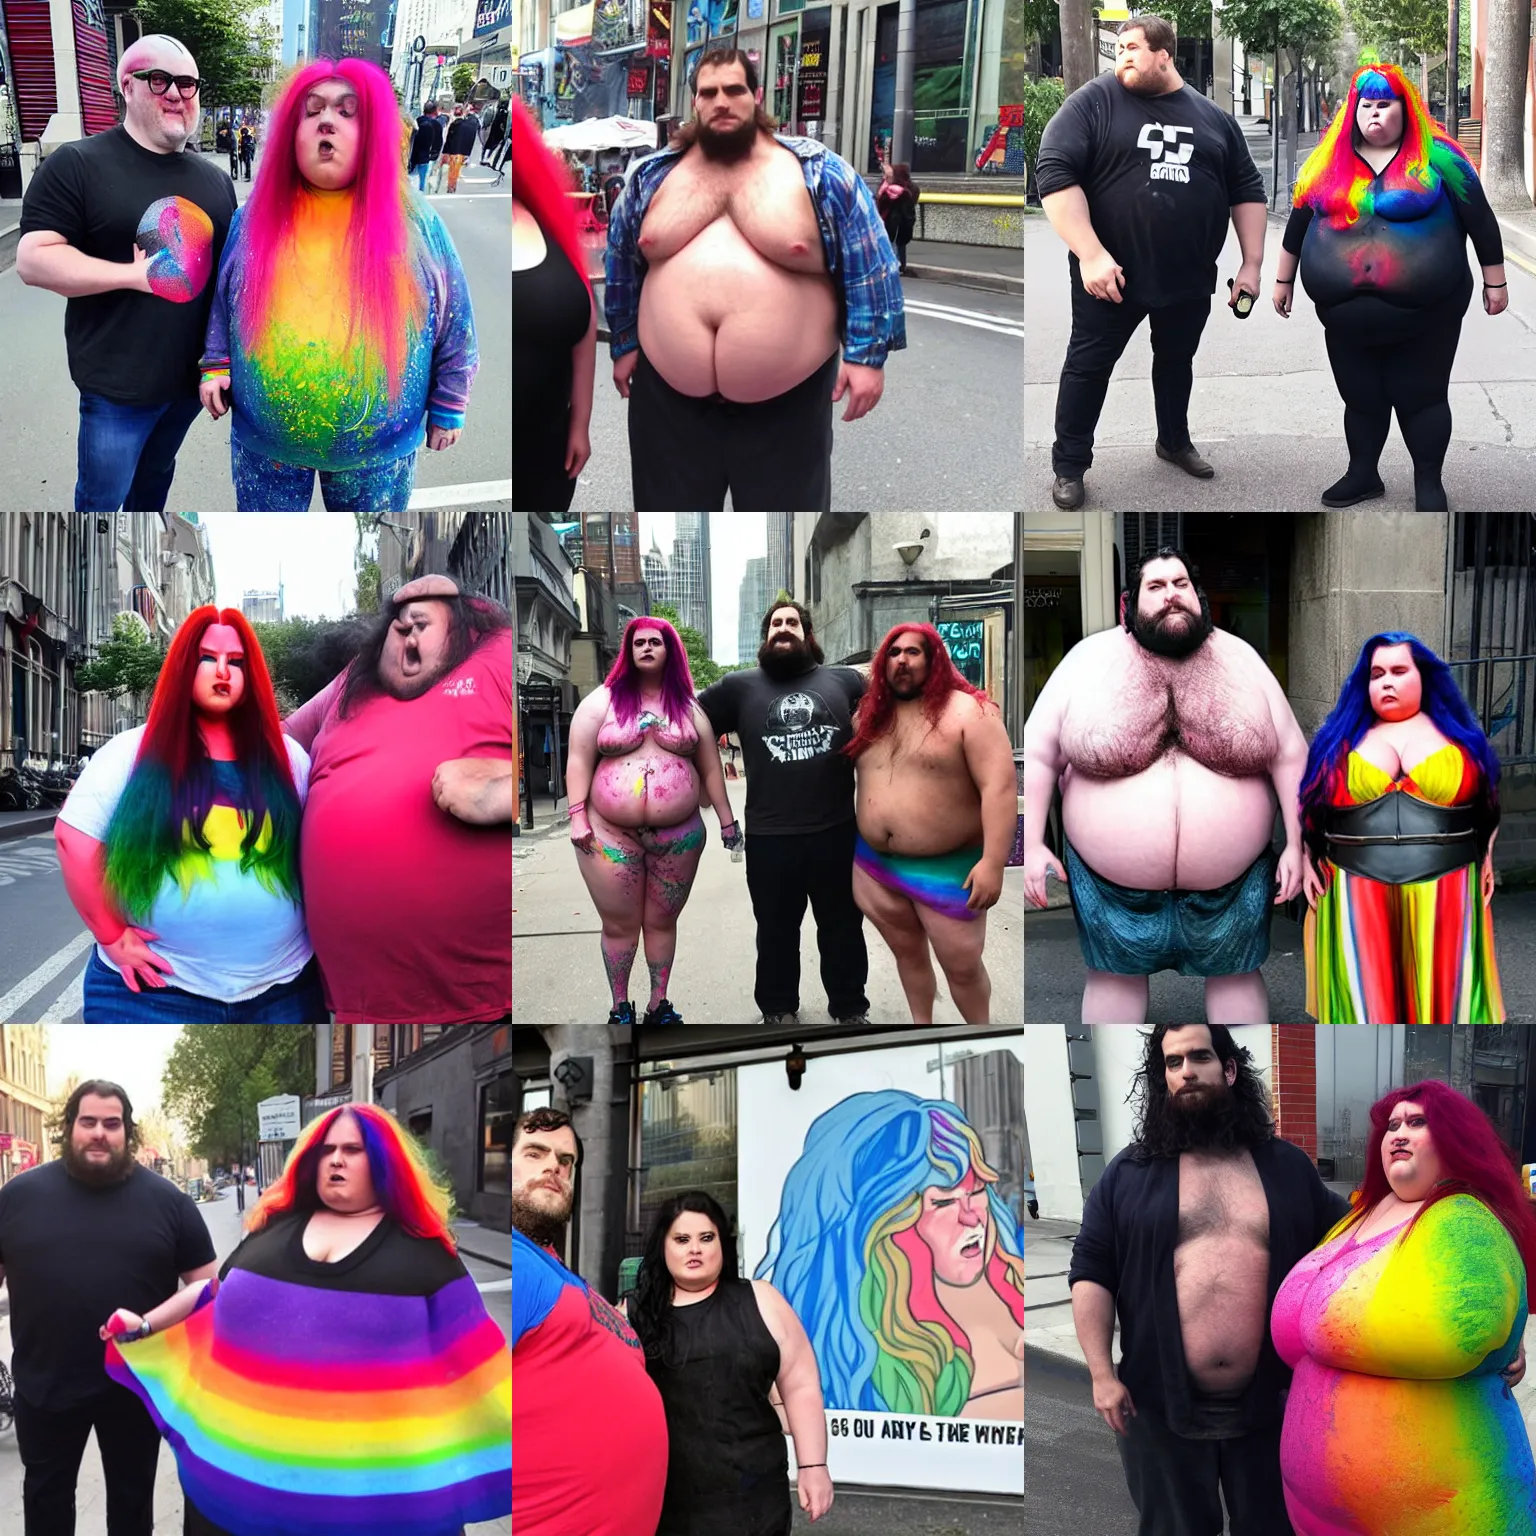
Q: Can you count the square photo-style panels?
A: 9